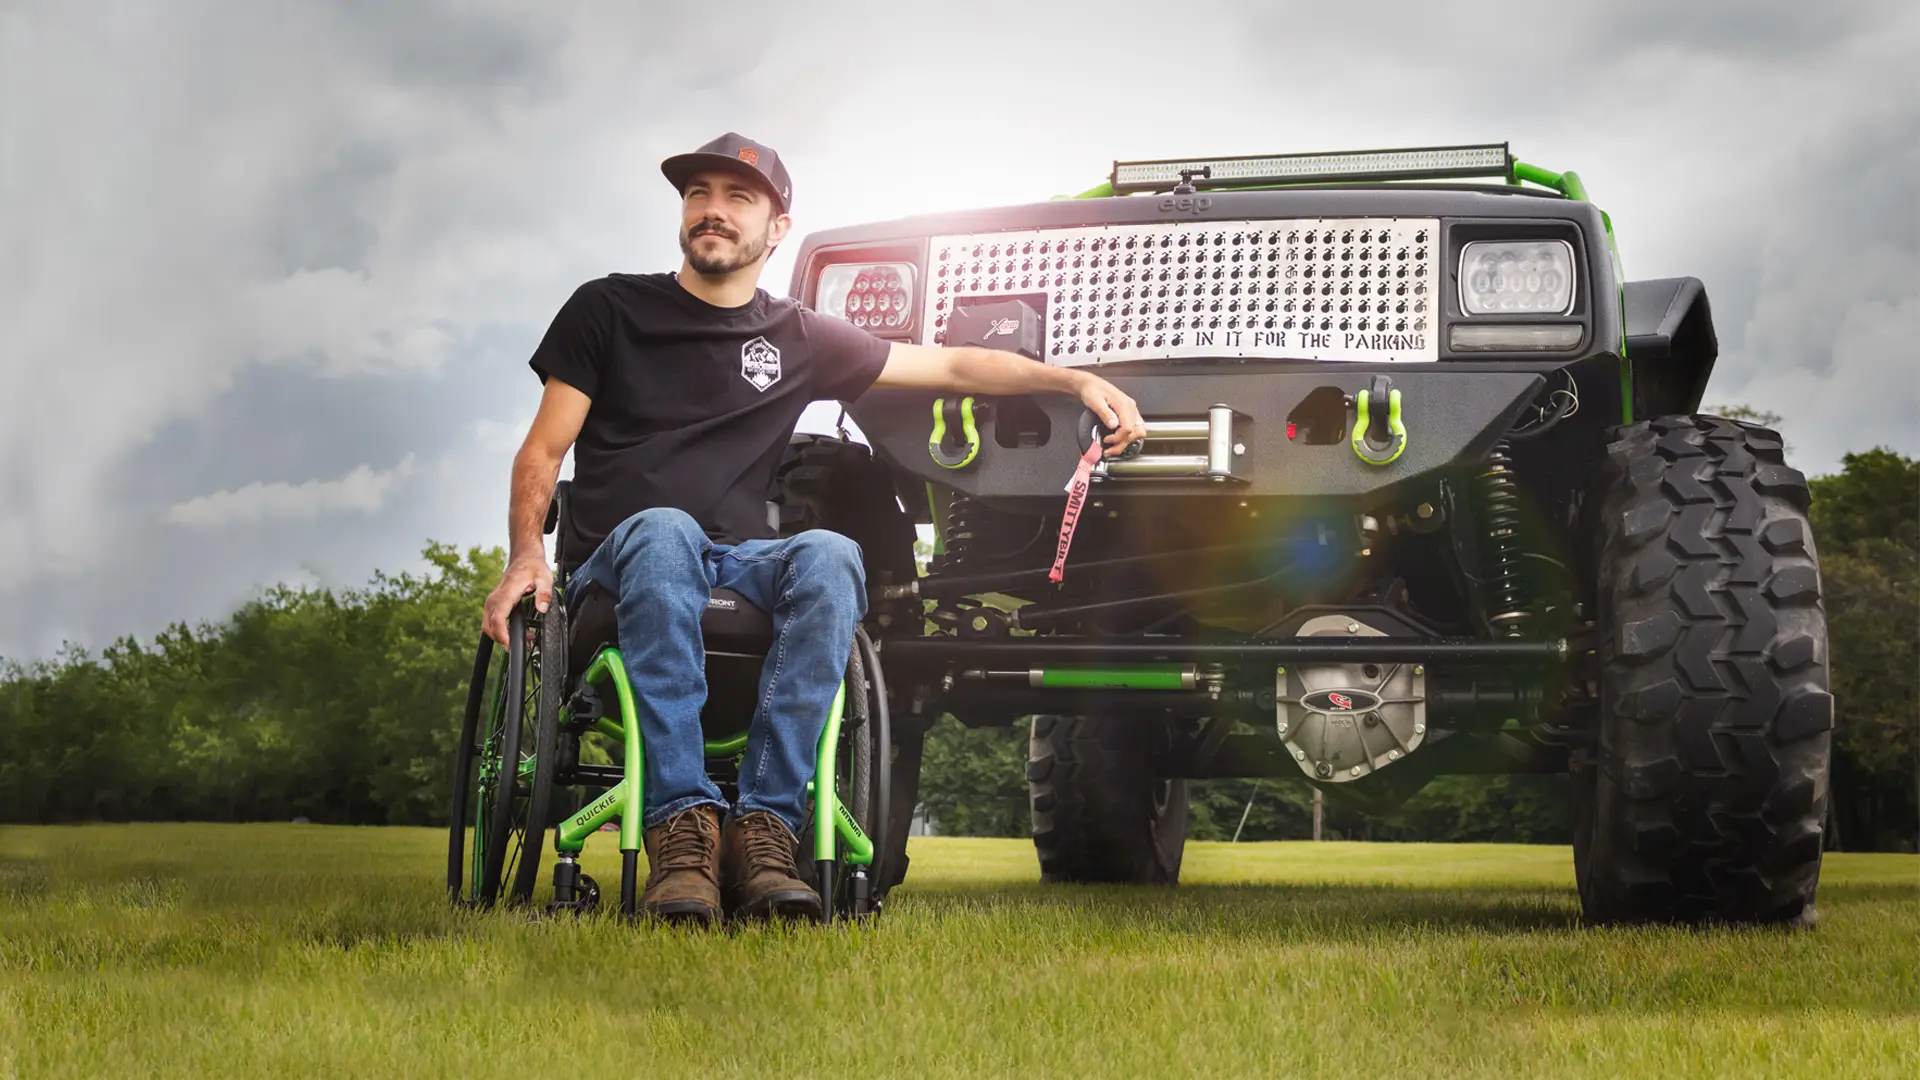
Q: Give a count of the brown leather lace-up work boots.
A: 2